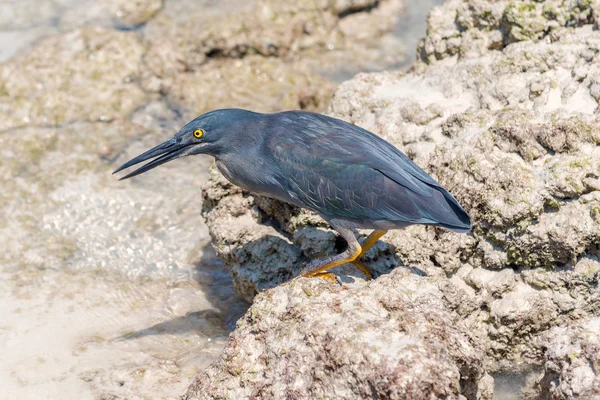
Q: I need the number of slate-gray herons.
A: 1